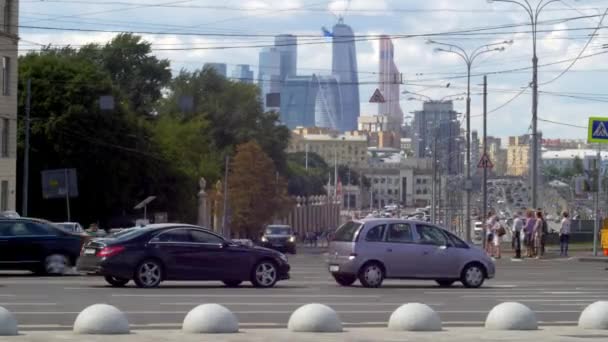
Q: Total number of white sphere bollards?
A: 7